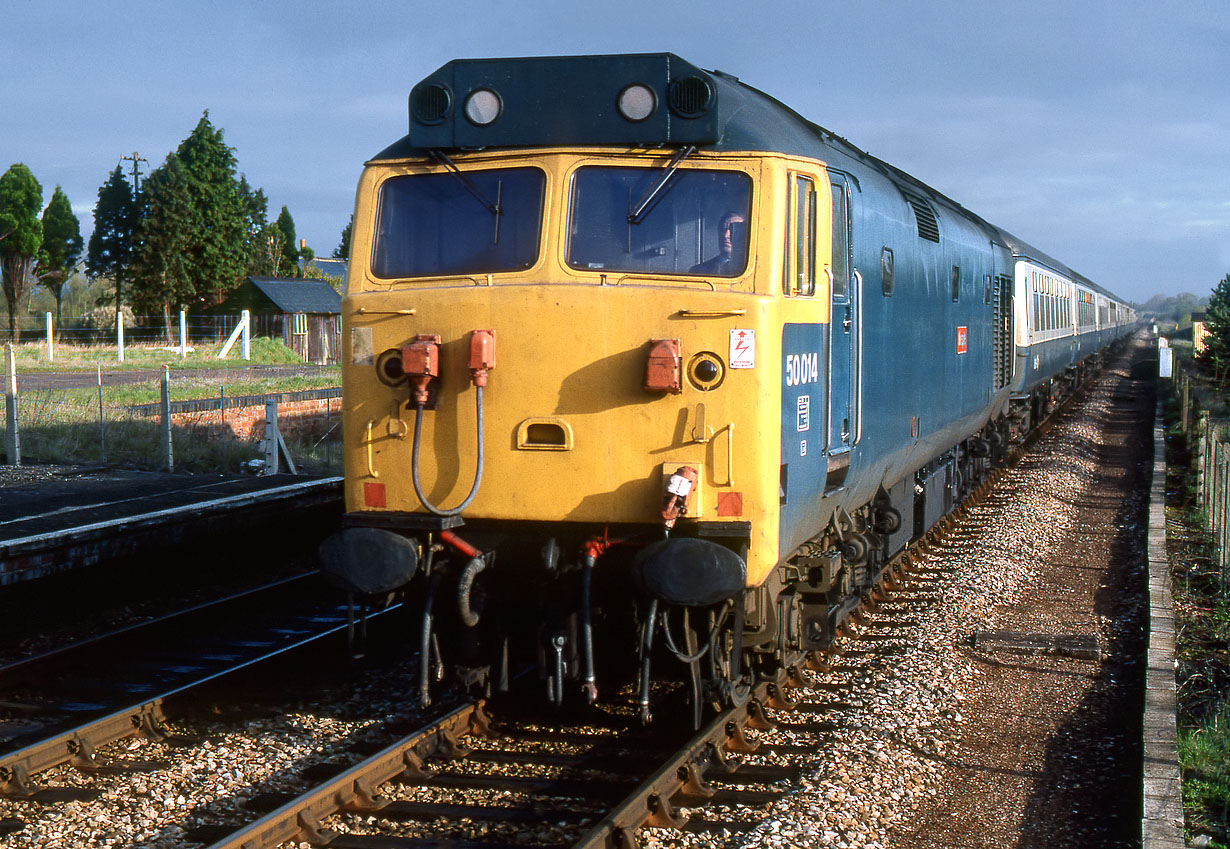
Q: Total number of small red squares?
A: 2